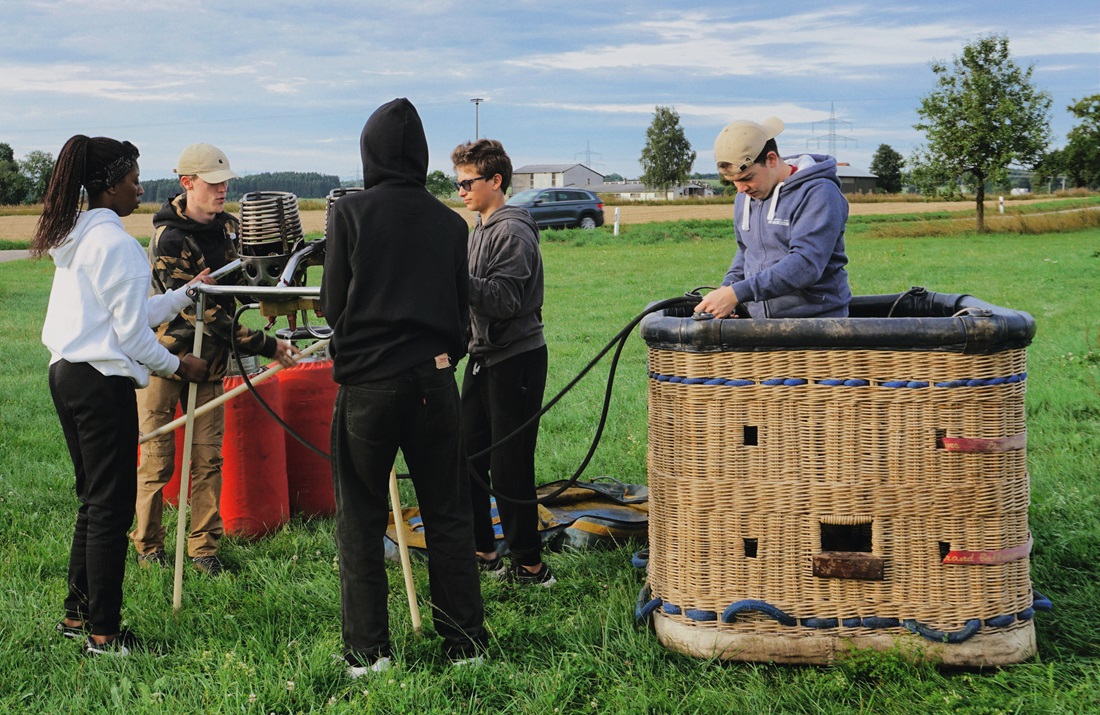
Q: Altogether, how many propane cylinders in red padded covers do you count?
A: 3